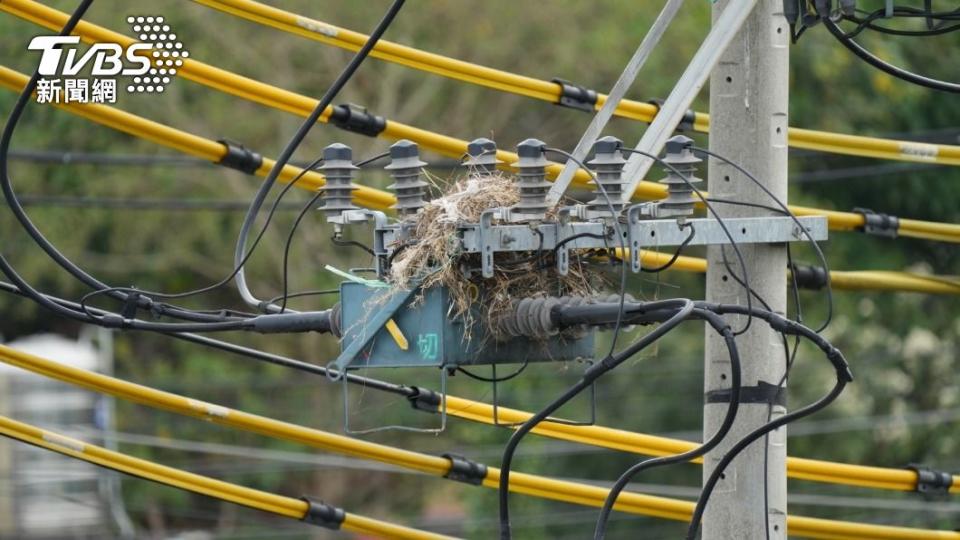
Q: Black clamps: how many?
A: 10